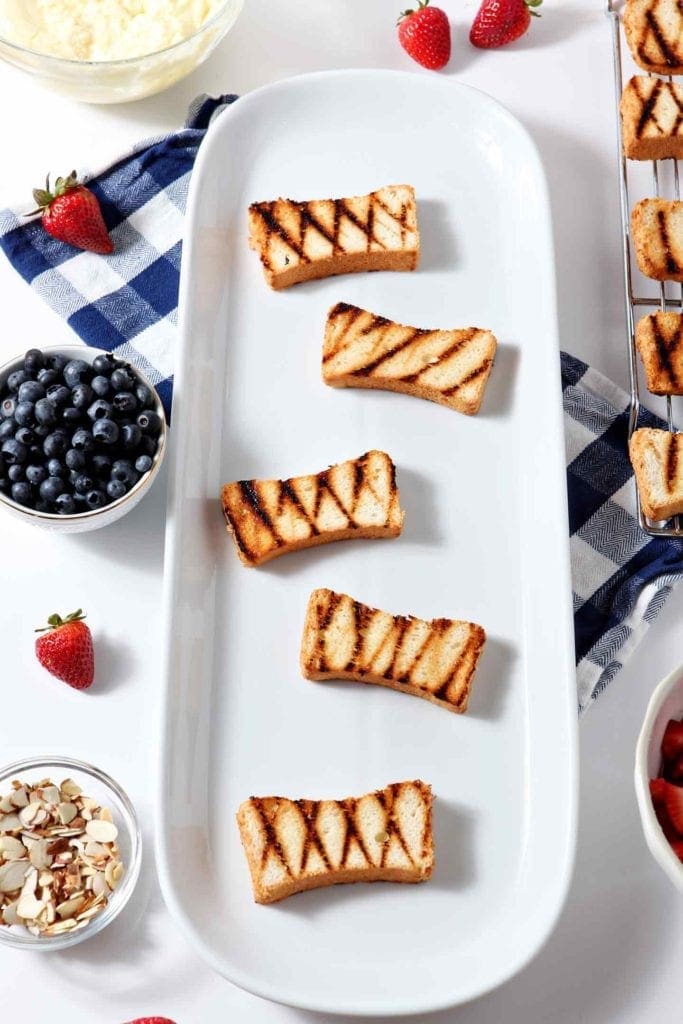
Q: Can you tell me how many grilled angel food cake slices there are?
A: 10